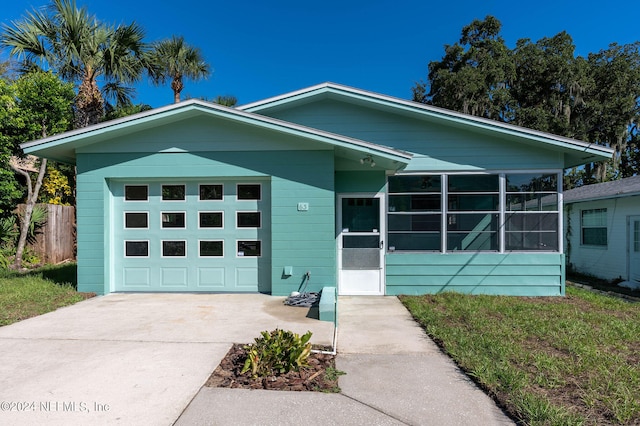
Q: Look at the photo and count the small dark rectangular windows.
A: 12